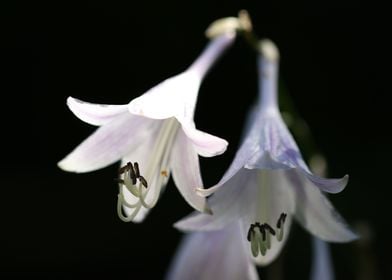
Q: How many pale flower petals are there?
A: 12